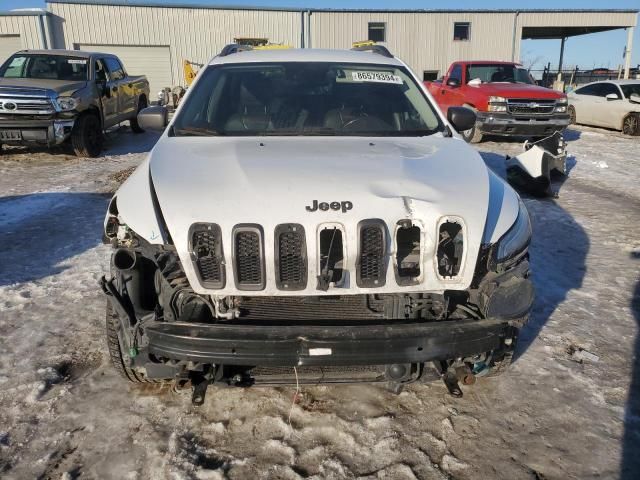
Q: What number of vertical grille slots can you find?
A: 7